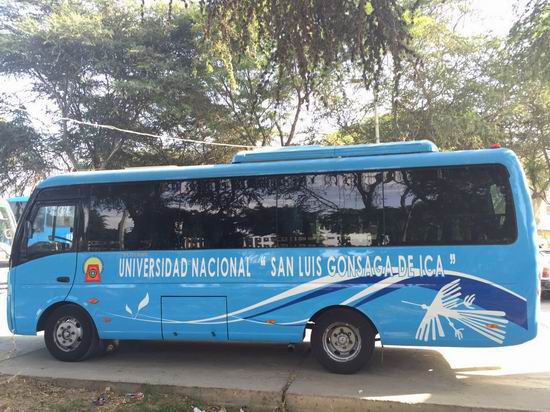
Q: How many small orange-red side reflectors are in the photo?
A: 4